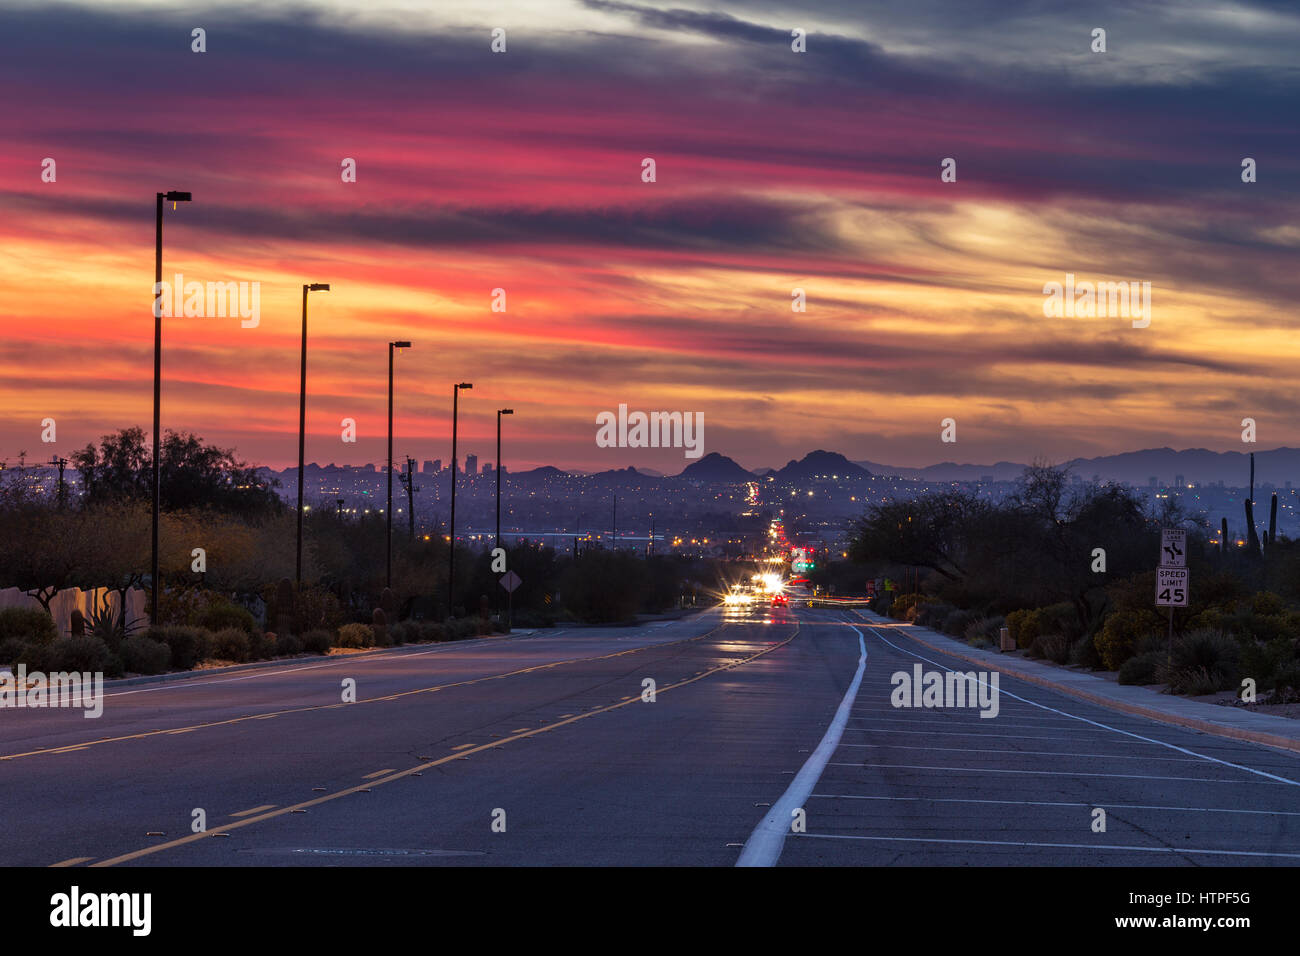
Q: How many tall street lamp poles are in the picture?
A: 5